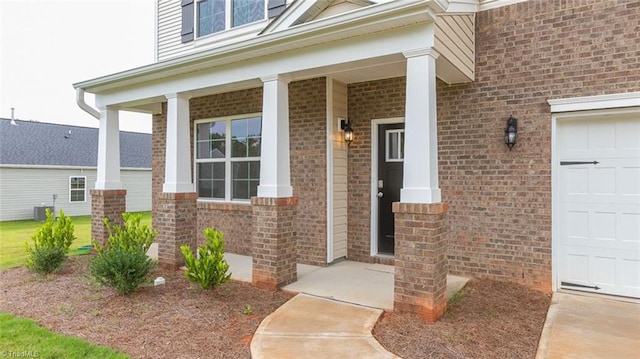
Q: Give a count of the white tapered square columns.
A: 4